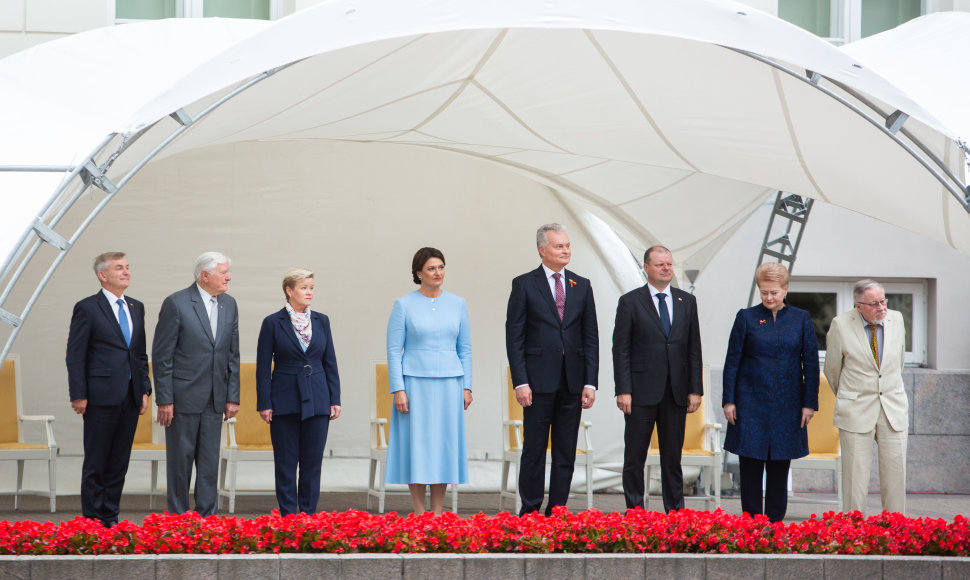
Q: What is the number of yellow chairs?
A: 7